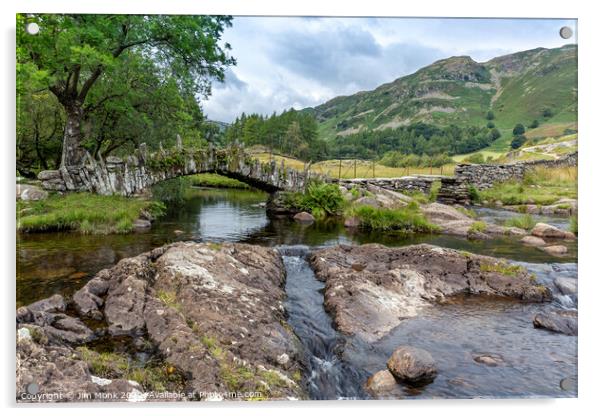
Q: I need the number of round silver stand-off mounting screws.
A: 4